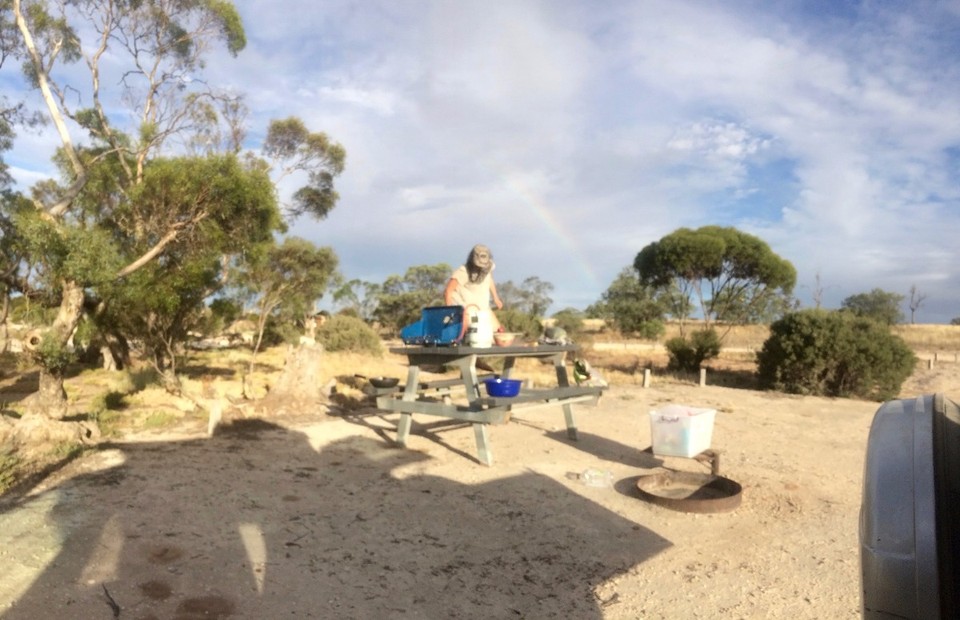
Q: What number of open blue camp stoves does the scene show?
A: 1